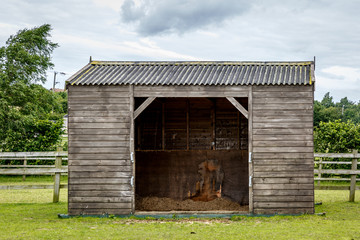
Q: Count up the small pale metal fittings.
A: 4